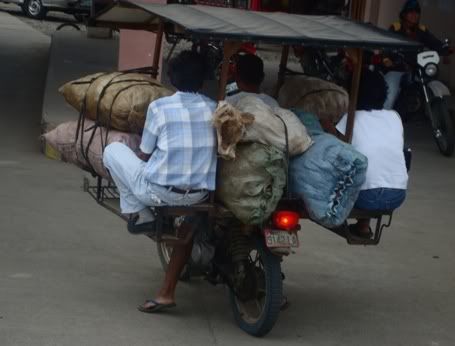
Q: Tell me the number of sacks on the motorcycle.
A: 6